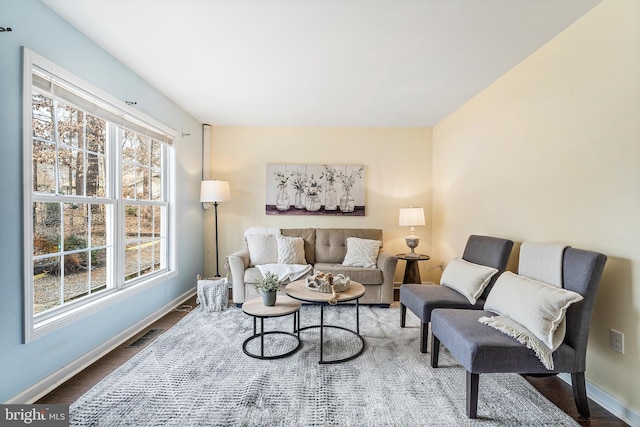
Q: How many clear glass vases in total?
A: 5